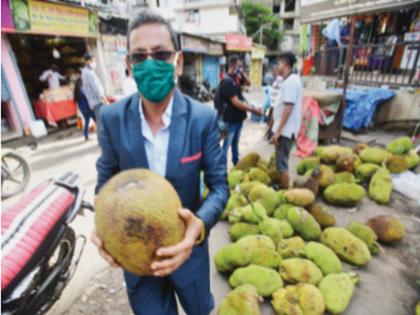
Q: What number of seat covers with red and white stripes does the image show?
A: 1